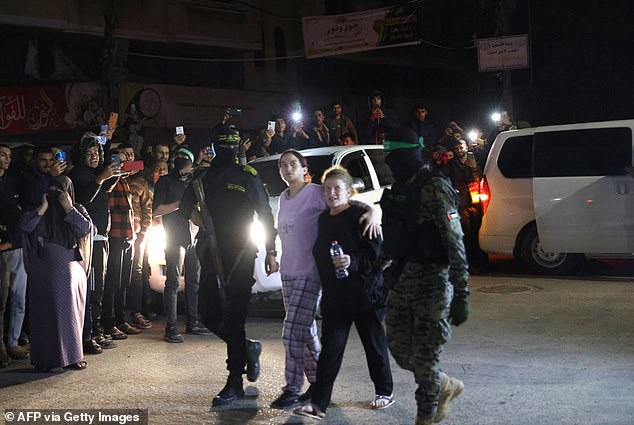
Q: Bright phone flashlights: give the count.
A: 3